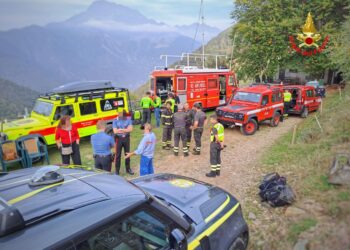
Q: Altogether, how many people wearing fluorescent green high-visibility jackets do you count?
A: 5